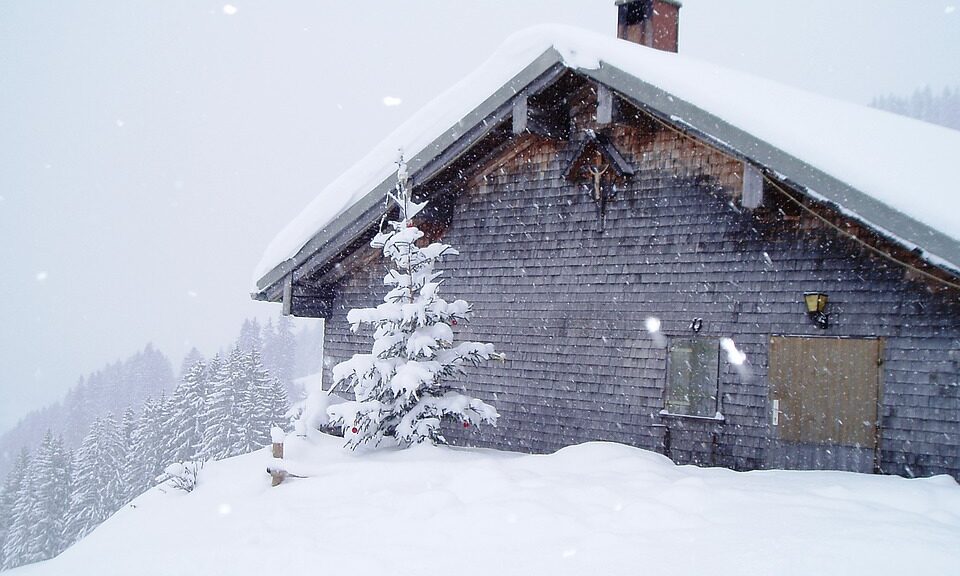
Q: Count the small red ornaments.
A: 4